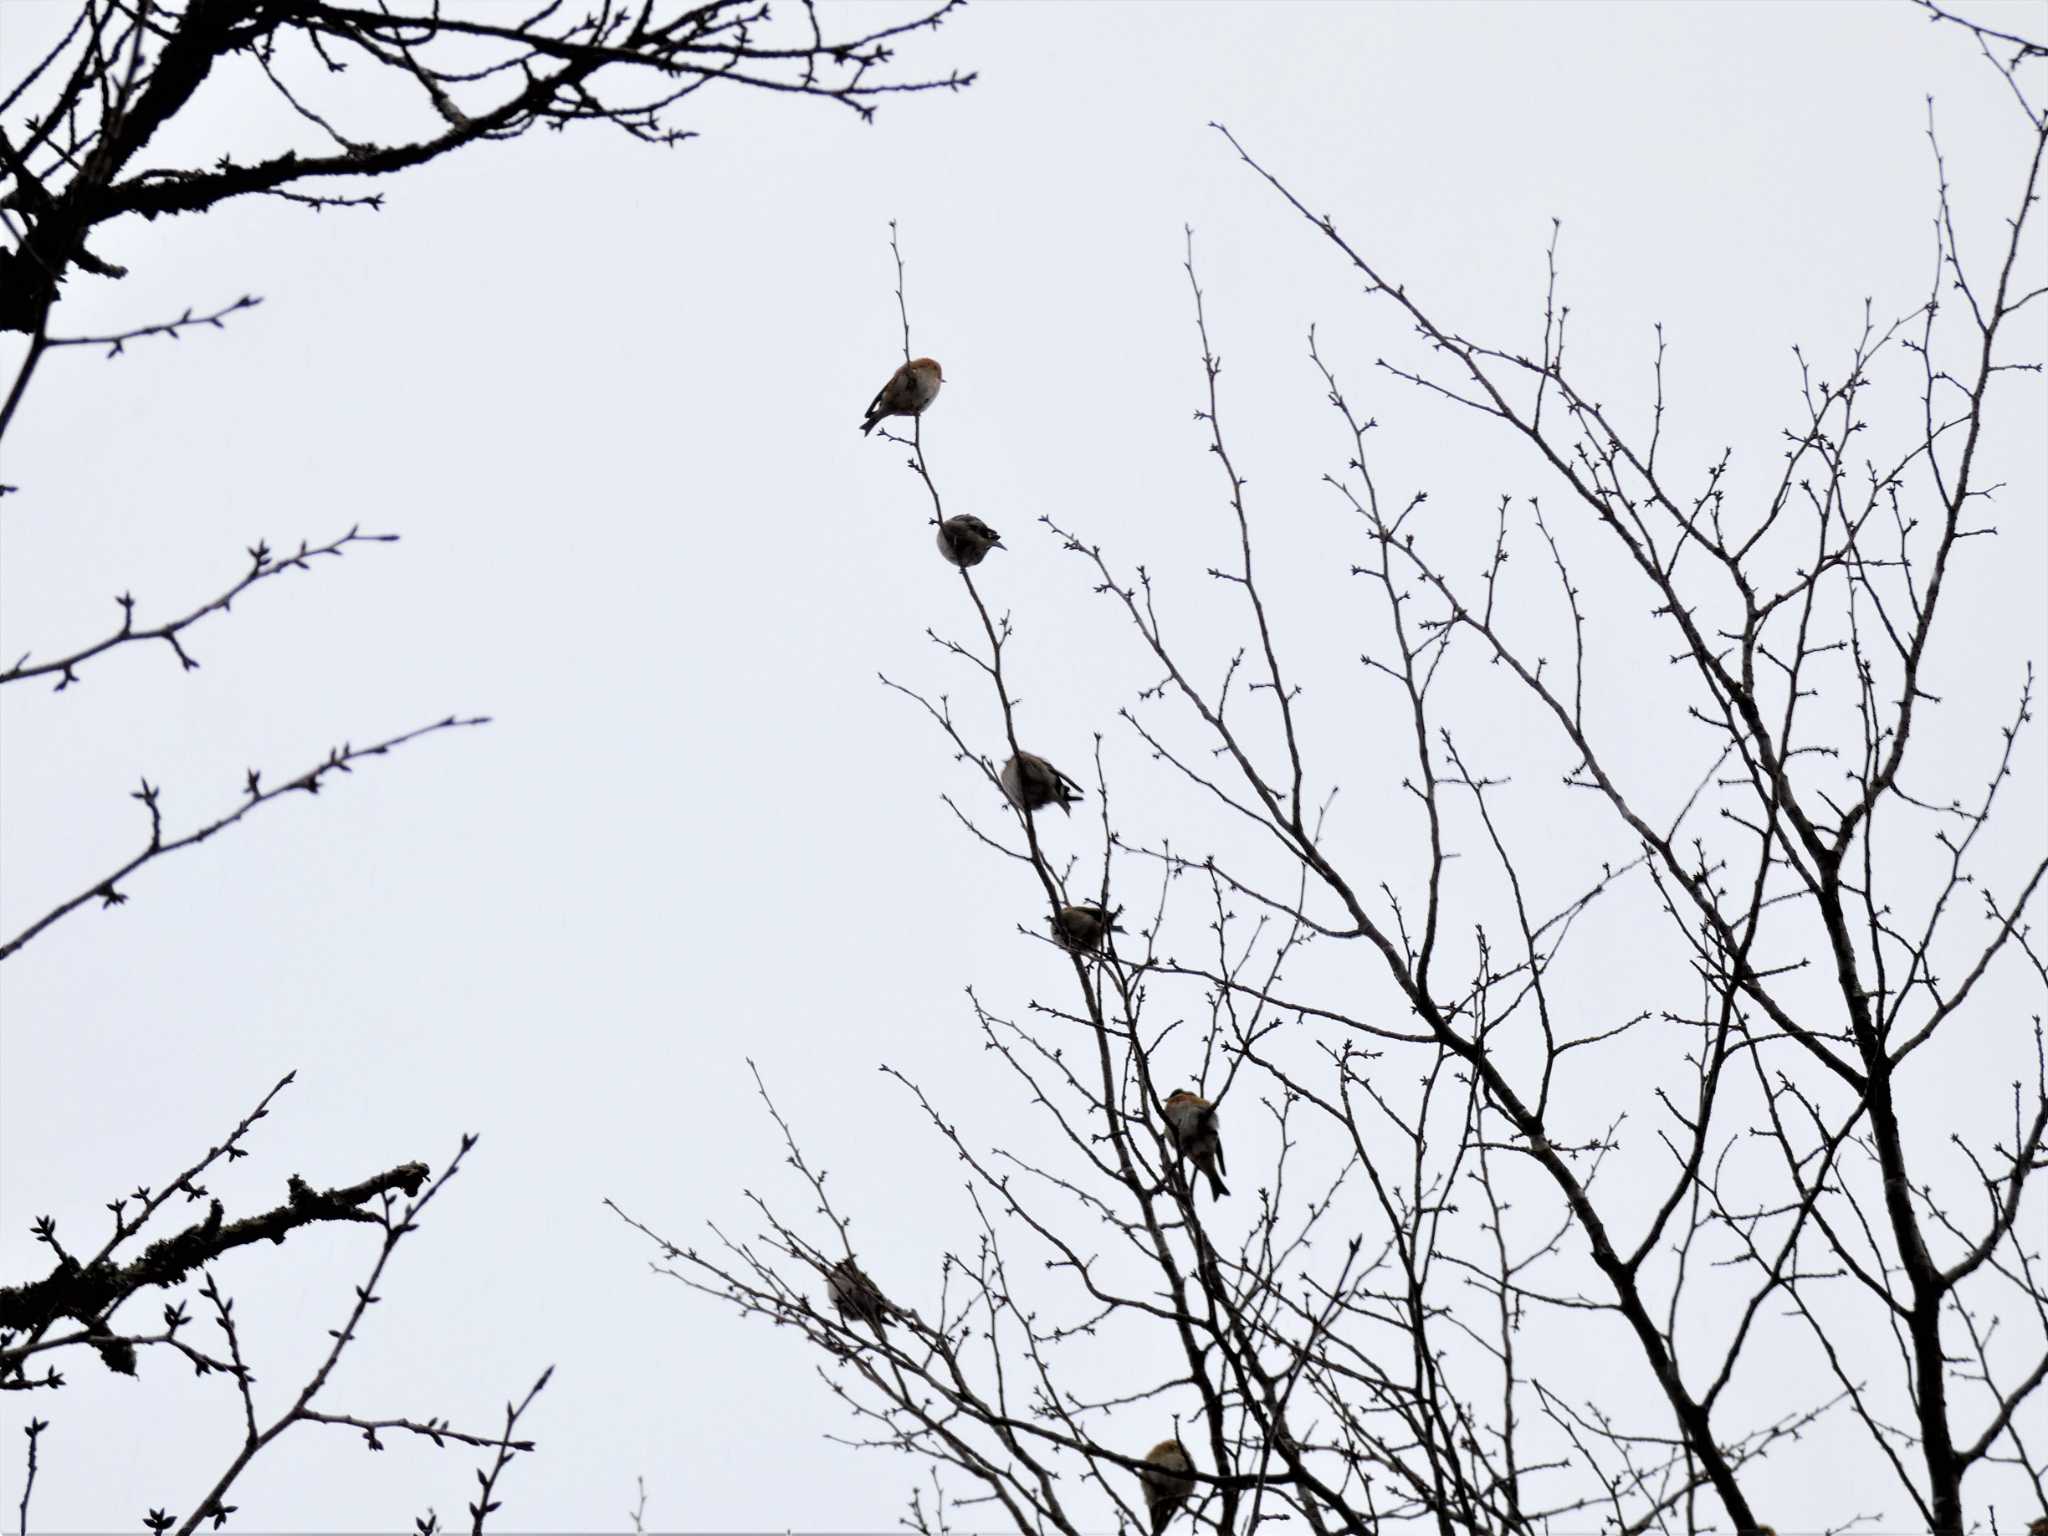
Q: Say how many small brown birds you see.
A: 7